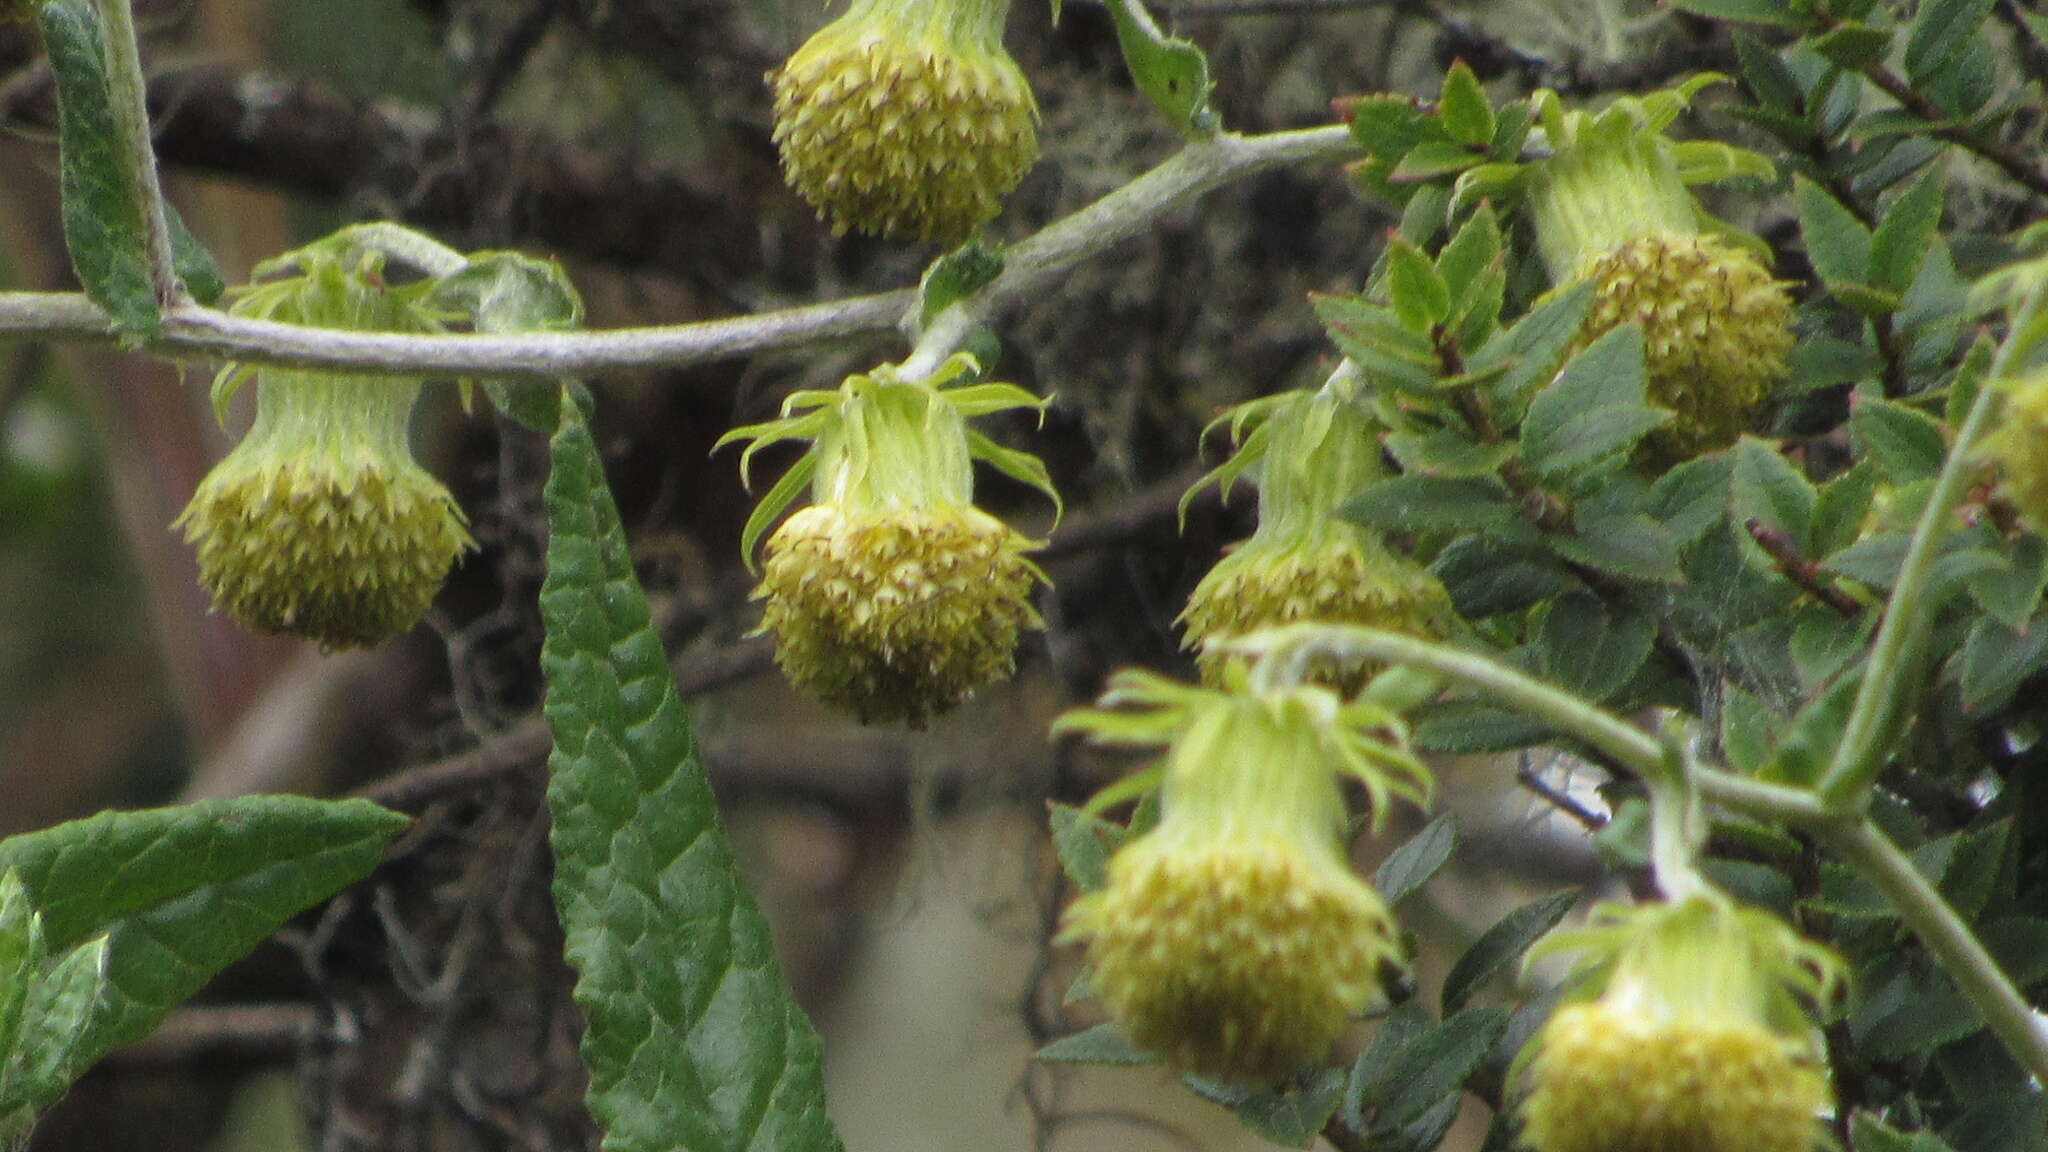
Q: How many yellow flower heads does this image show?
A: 8